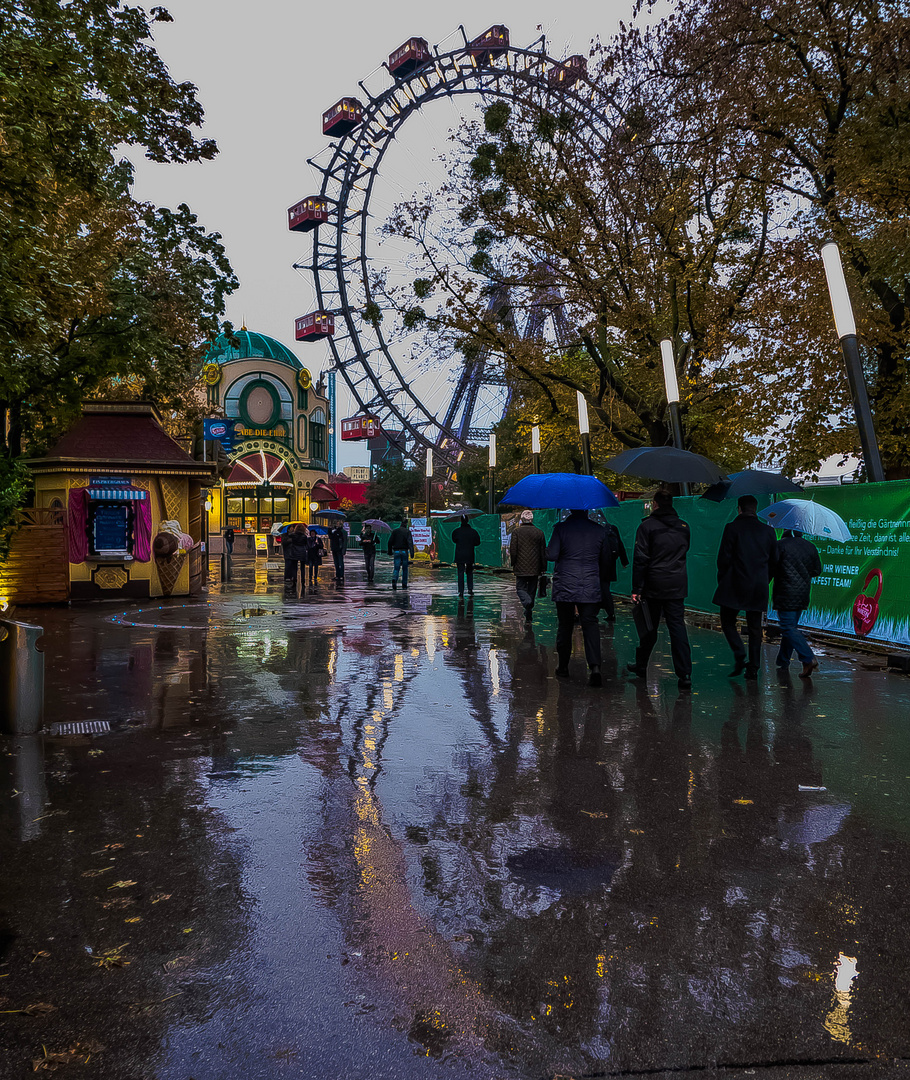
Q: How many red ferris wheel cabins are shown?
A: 7